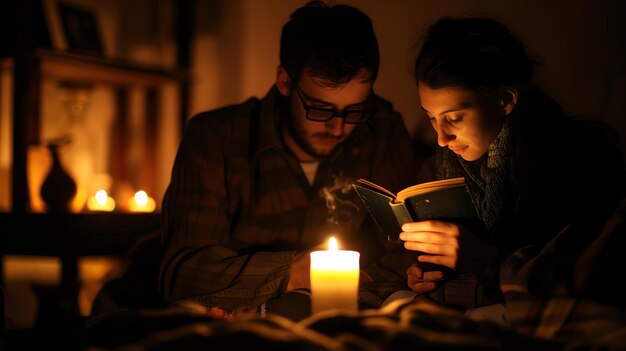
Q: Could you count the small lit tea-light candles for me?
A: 2